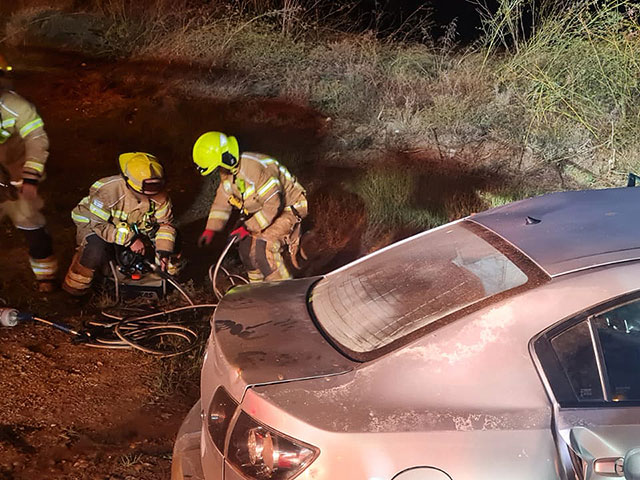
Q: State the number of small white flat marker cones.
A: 0